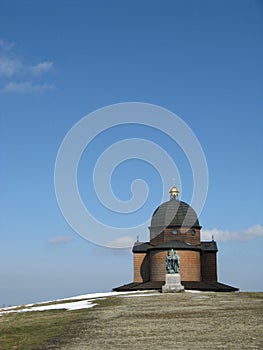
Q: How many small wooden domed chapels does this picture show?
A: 1